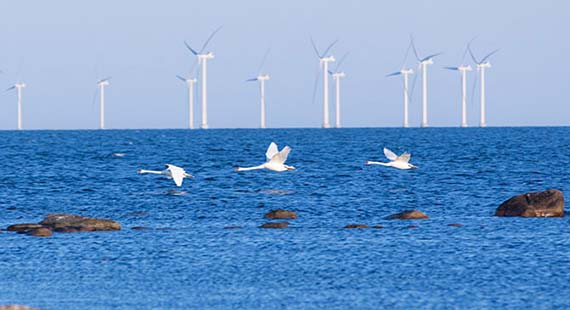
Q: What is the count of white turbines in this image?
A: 11